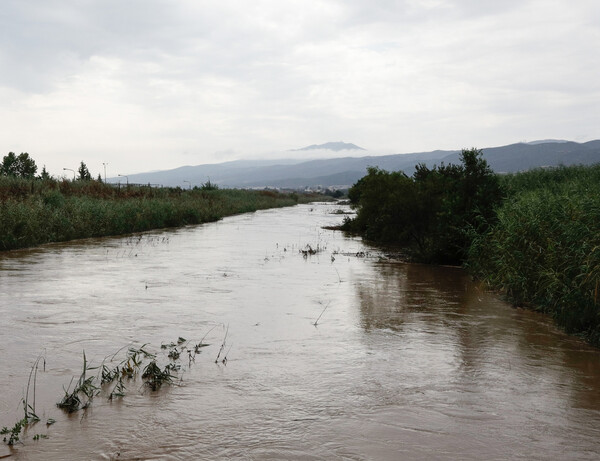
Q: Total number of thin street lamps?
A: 4